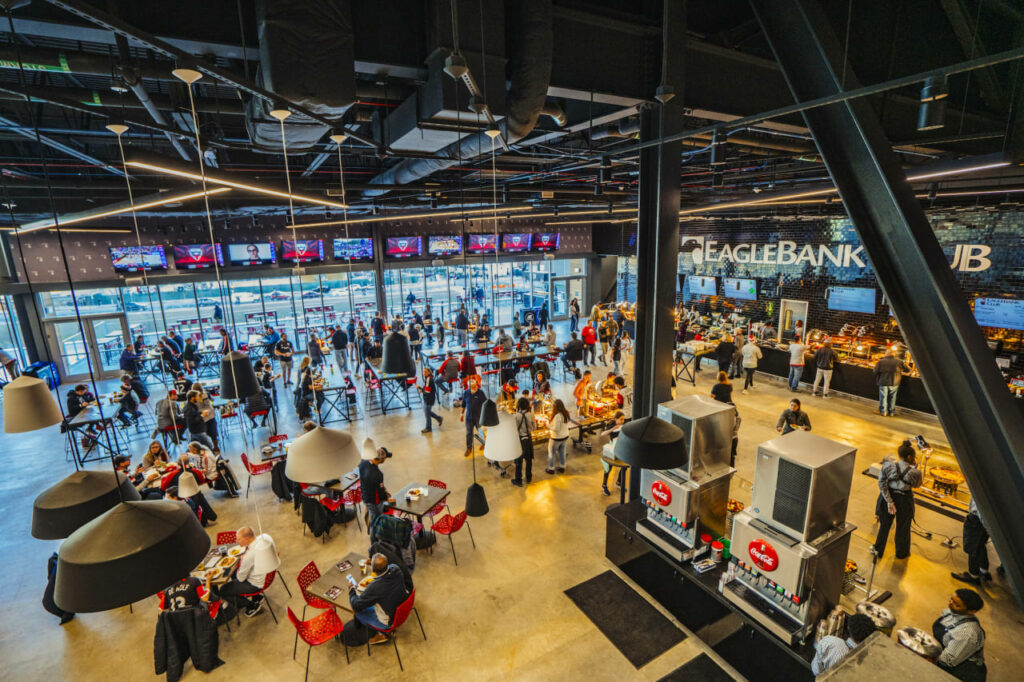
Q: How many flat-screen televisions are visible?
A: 14